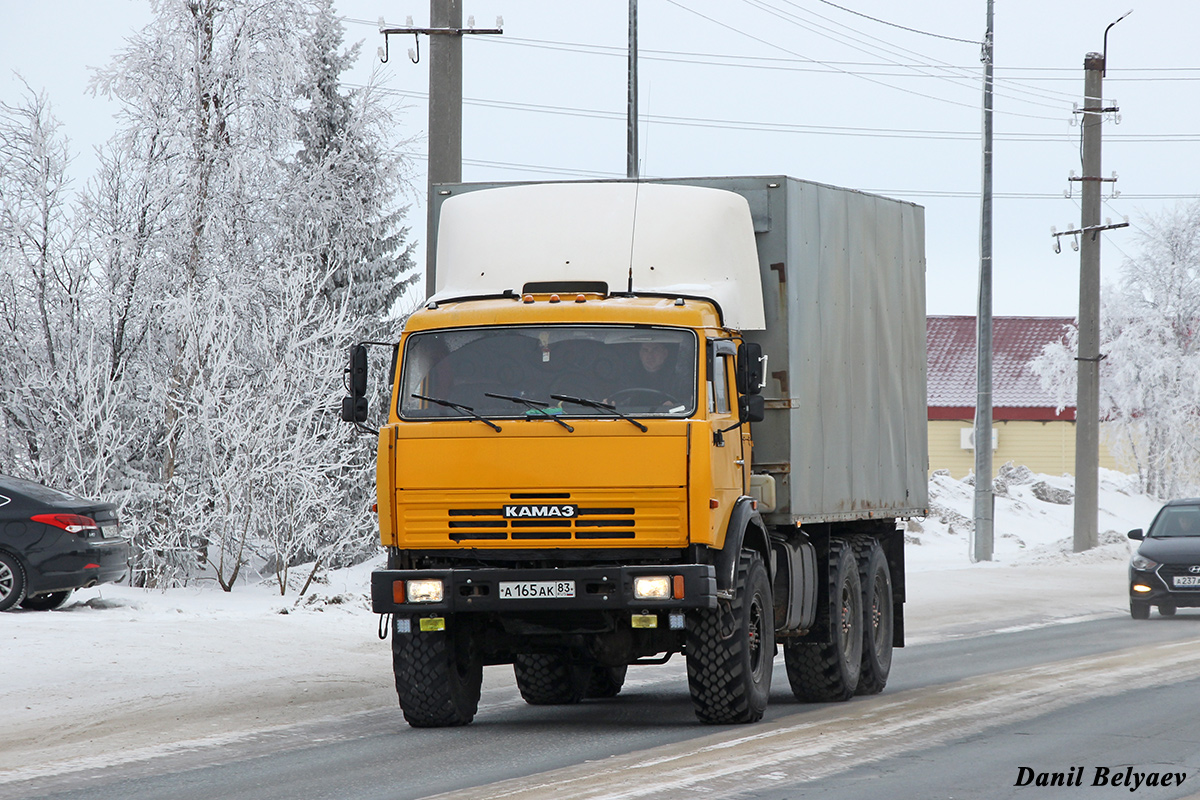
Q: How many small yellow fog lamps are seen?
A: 2